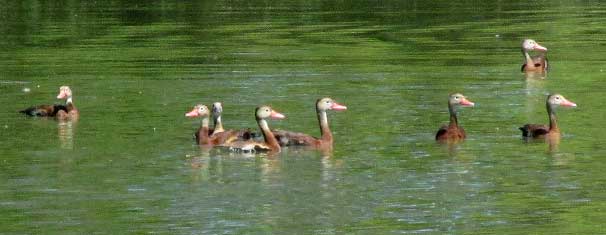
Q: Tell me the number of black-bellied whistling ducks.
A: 8